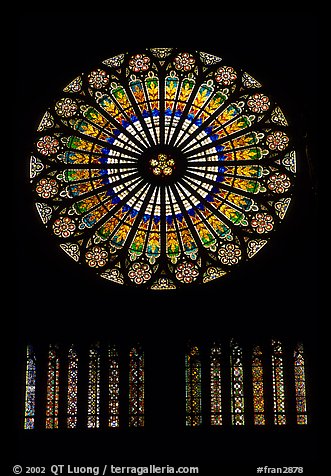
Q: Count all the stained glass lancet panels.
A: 12